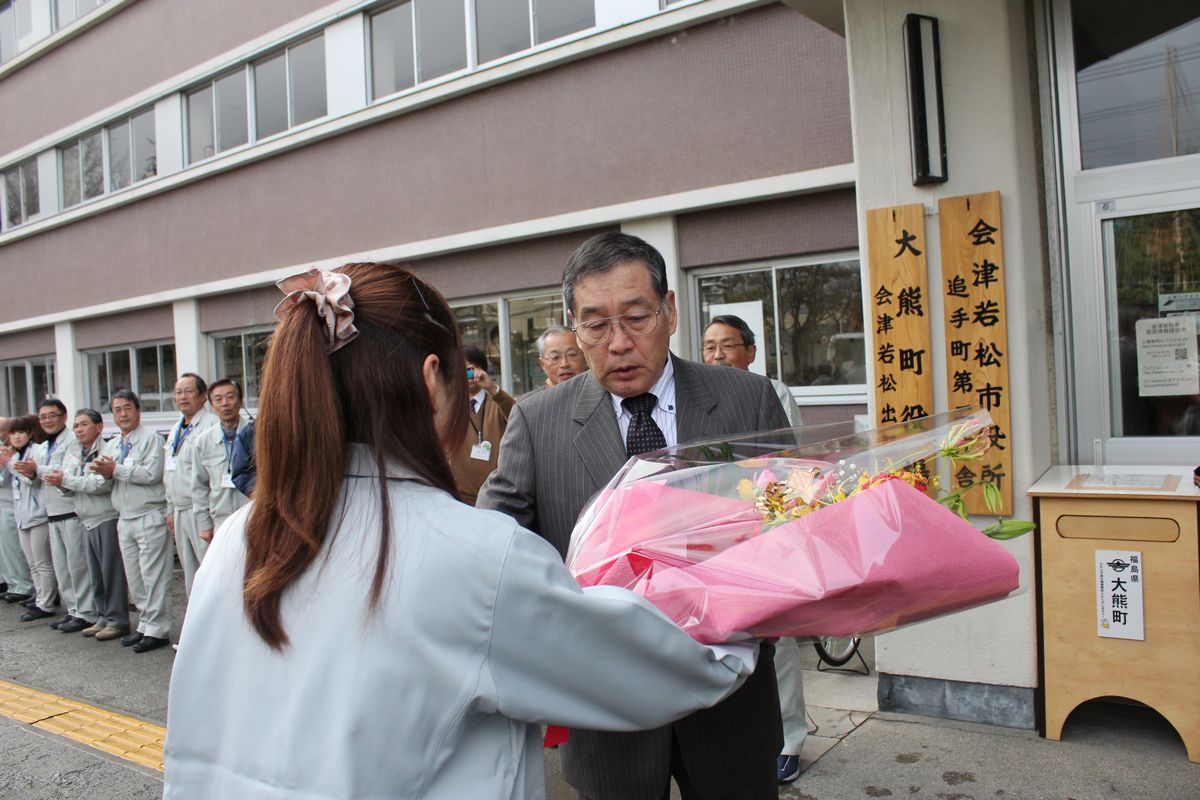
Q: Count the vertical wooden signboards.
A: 2